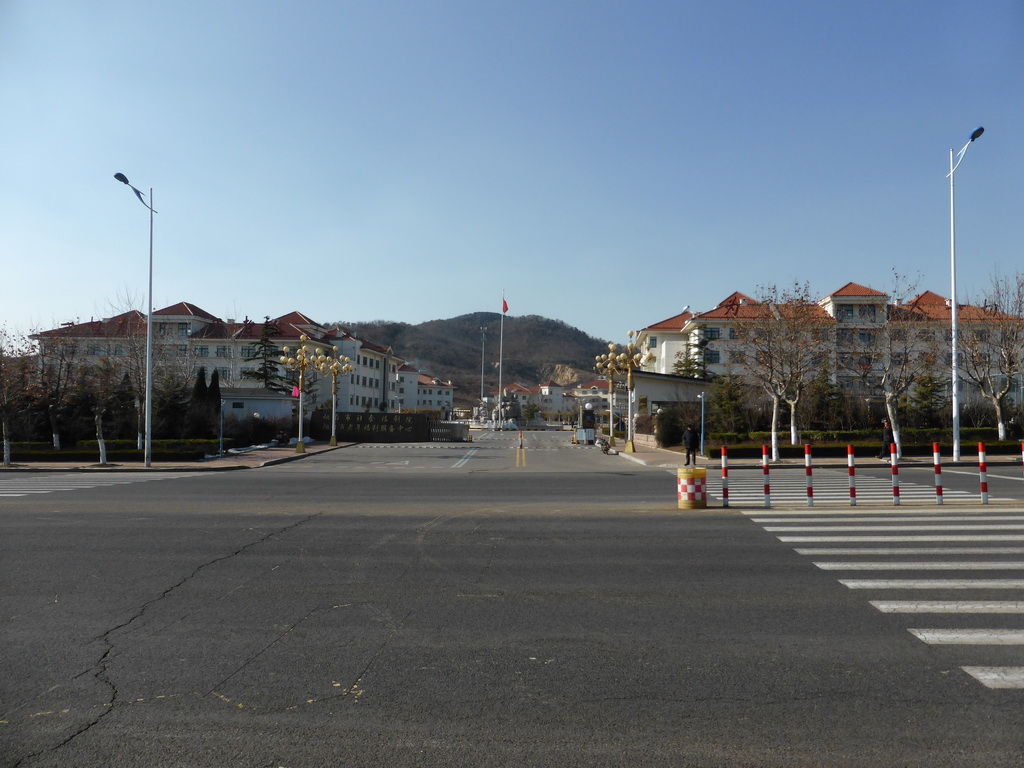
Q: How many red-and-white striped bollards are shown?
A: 7